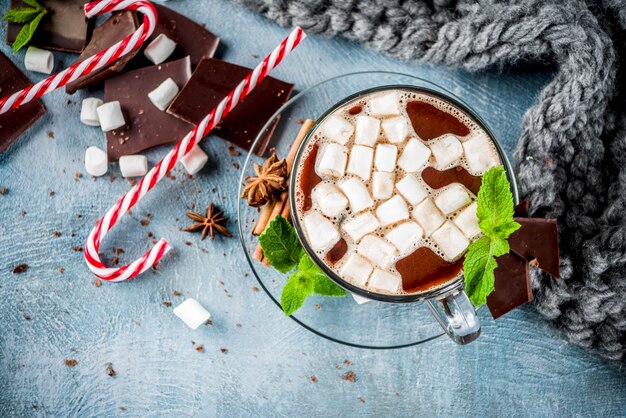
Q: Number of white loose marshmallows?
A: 9